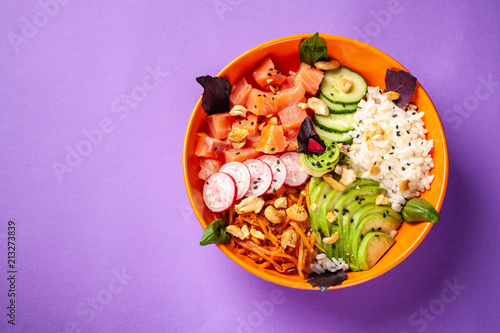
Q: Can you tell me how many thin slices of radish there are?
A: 5